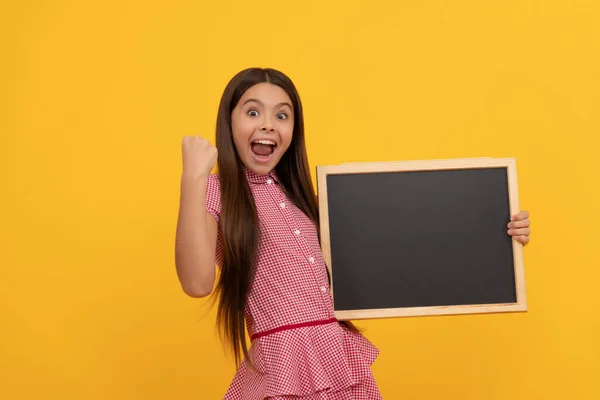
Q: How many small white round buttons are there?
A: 5